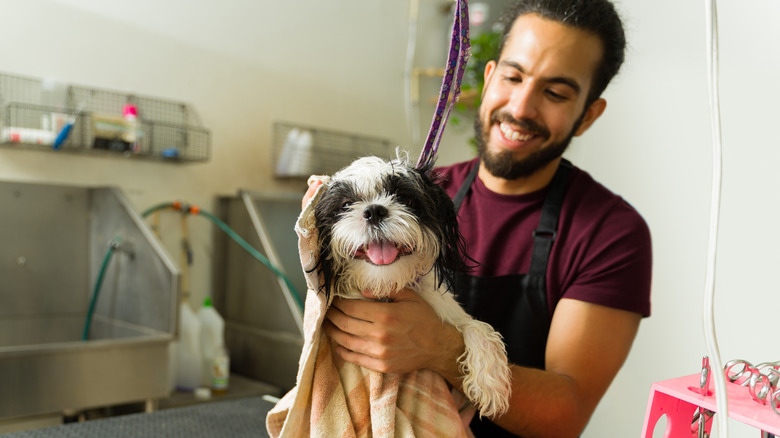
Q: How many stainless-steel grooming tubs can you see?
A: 2